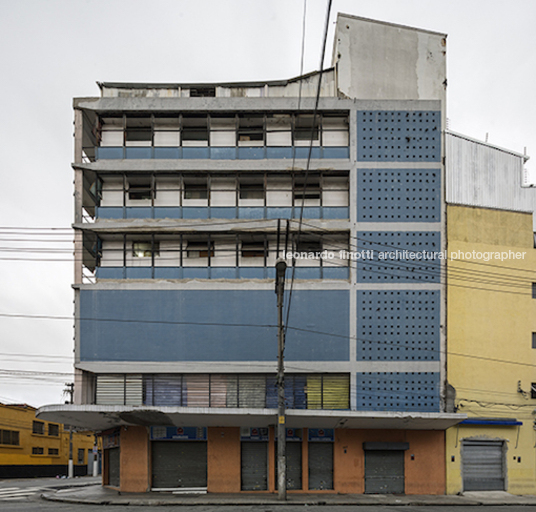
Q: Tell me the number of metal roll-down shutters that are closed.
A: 7